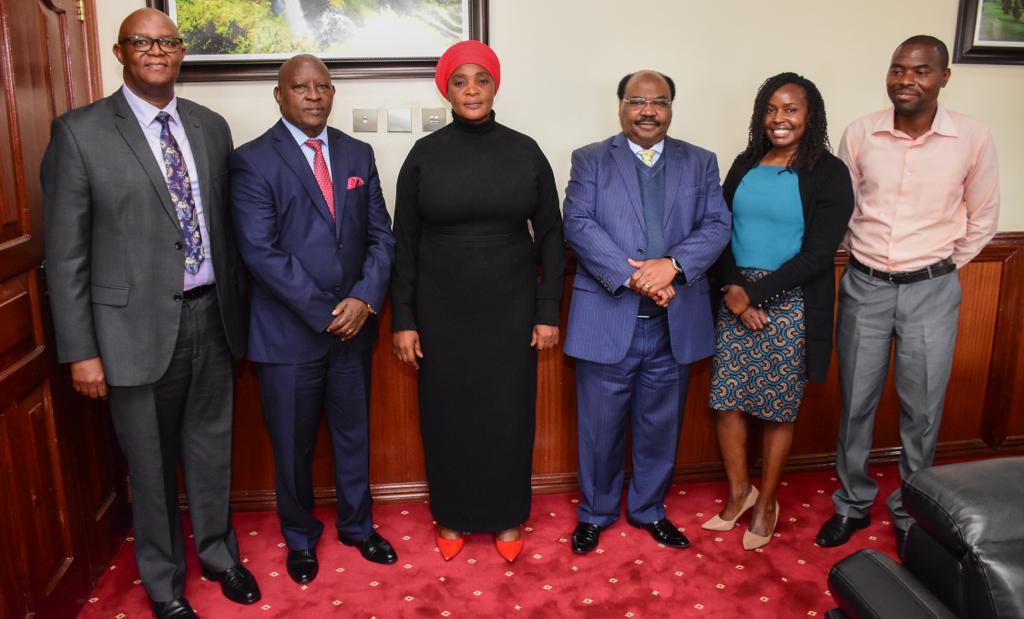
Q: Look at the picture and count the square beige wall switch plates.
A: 3